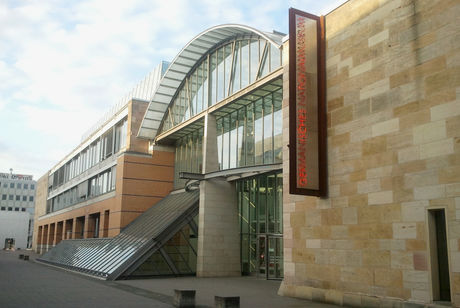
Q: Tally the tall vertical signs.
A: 1